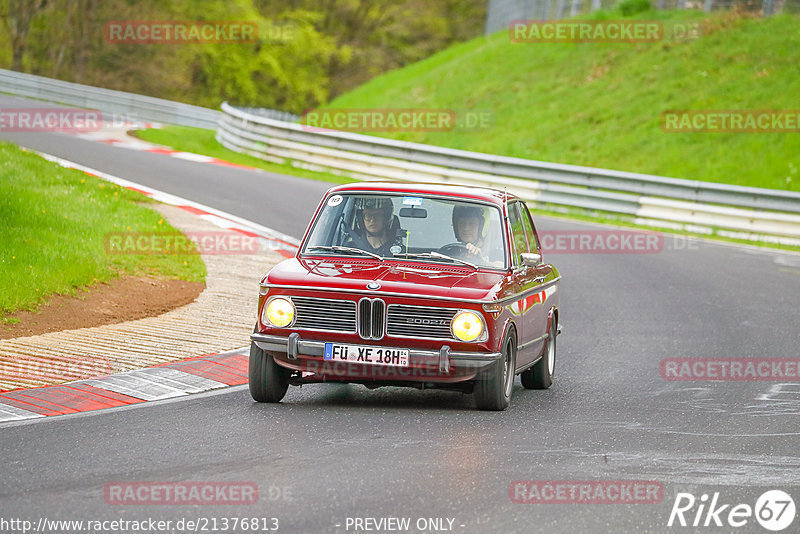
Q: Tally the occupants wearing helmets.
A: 2